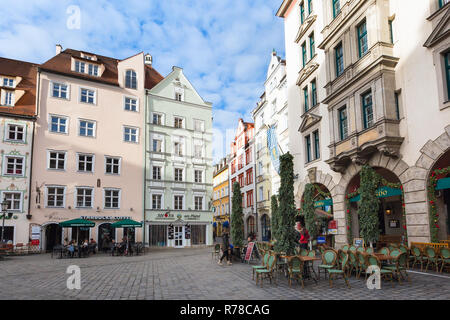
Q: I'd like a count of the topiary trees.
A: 5